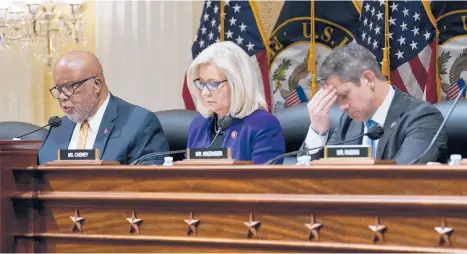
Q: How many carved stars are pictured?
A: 7